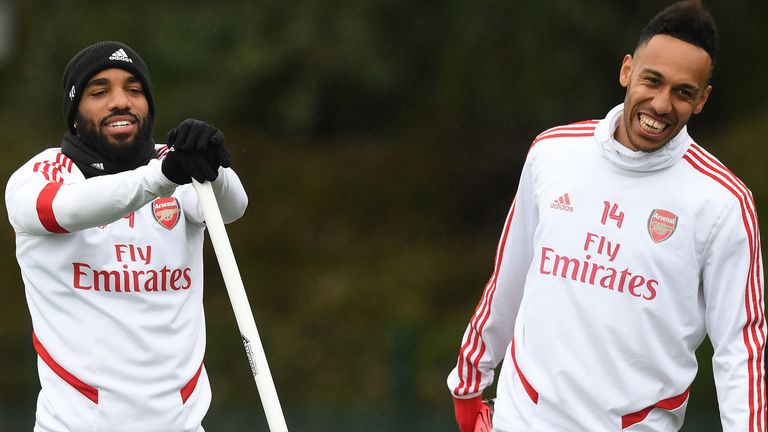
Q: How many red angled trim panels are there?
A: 4